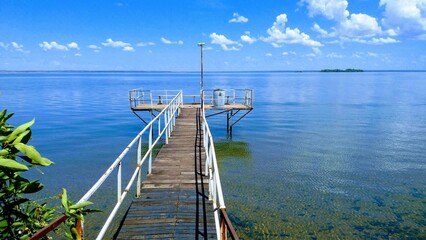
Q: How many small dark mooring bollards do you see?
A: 3